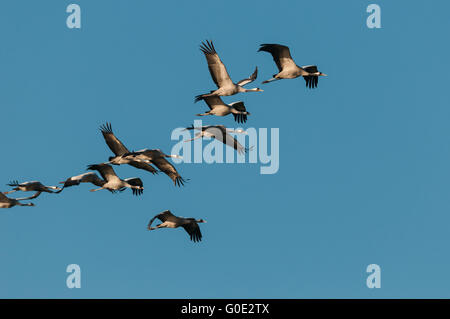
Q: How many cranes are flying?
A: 11